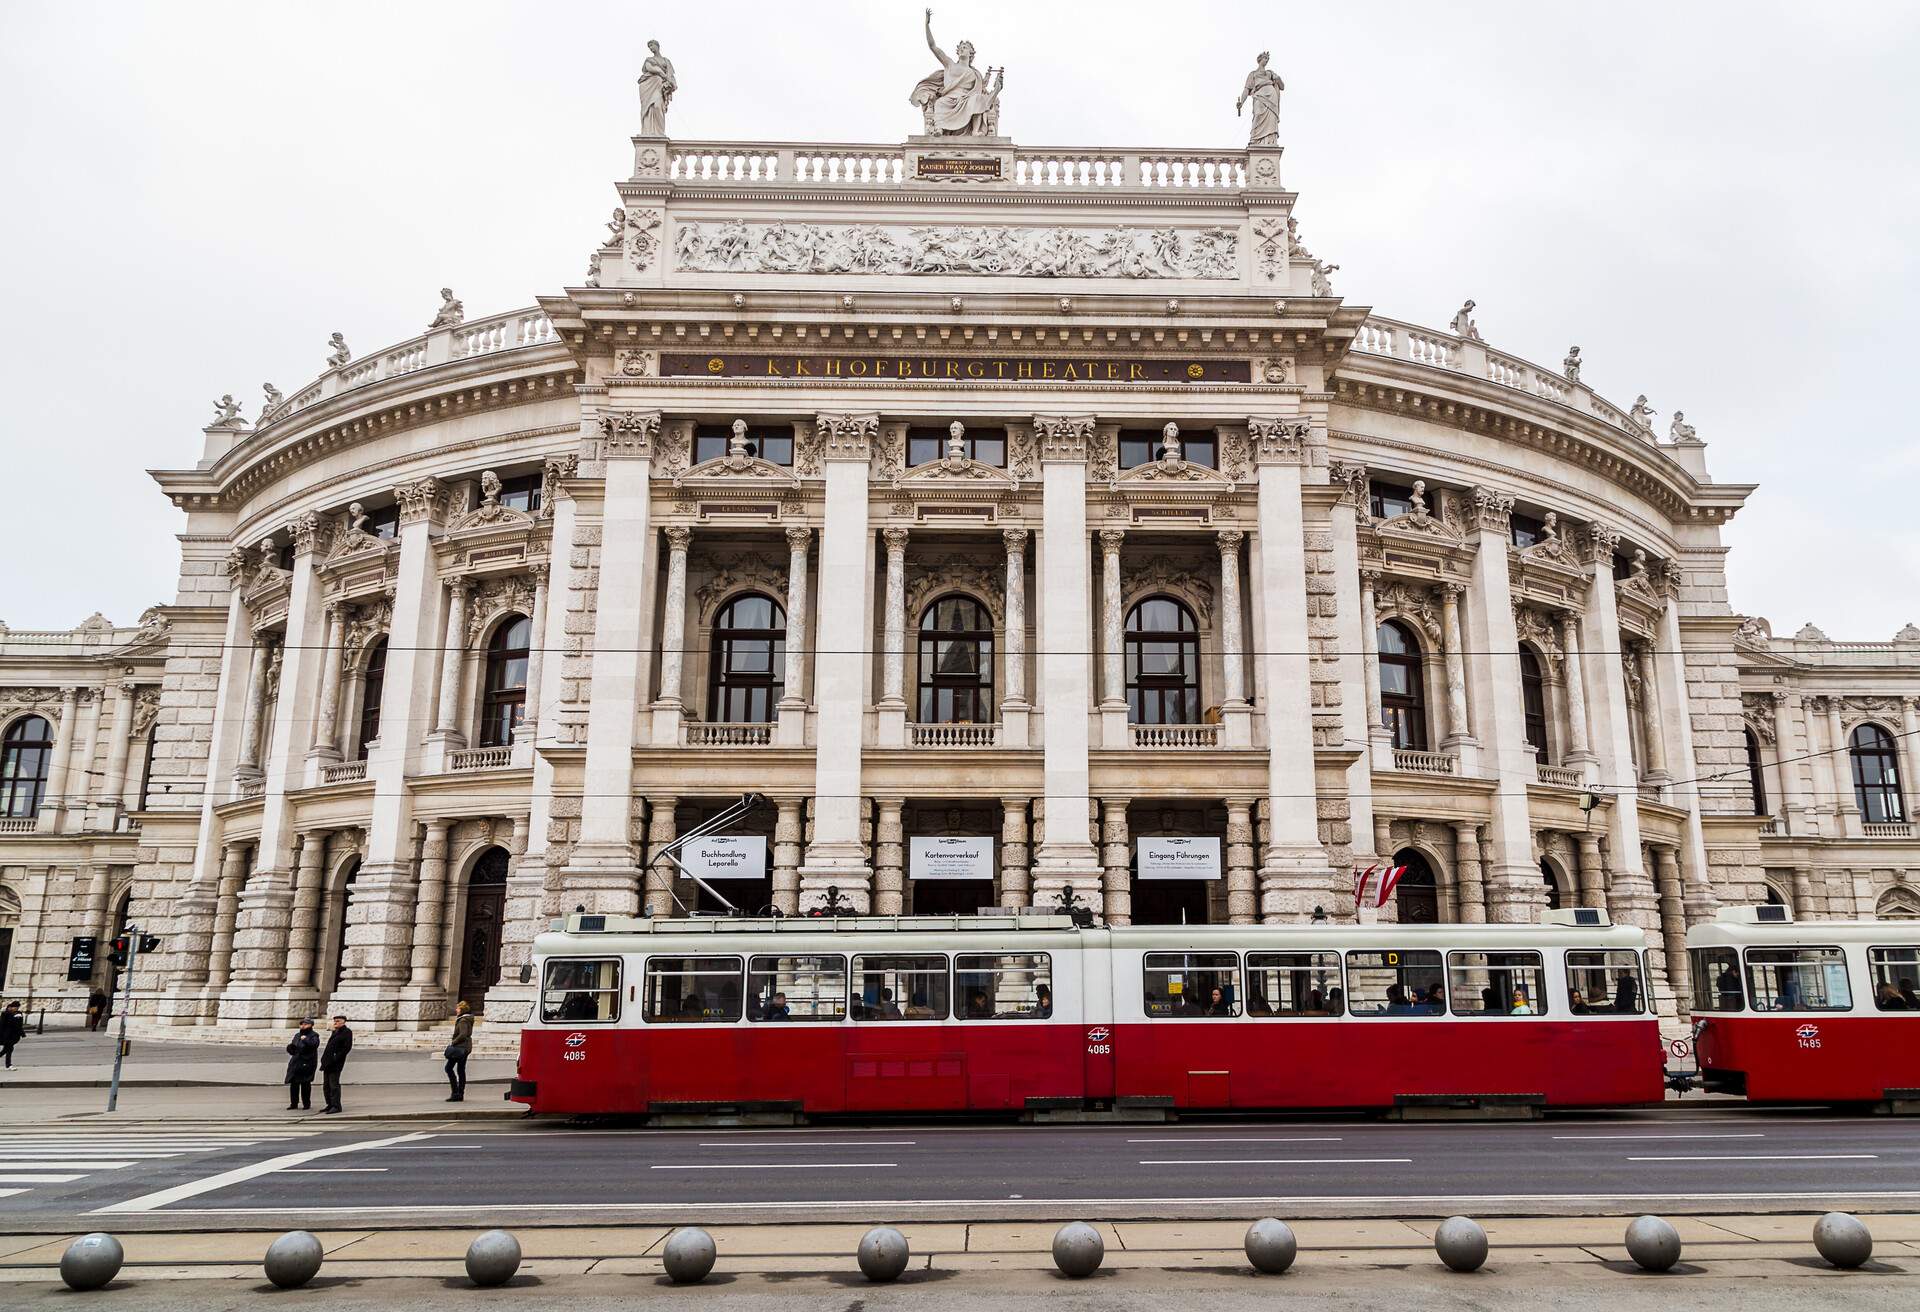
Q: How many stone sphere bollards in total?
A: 10